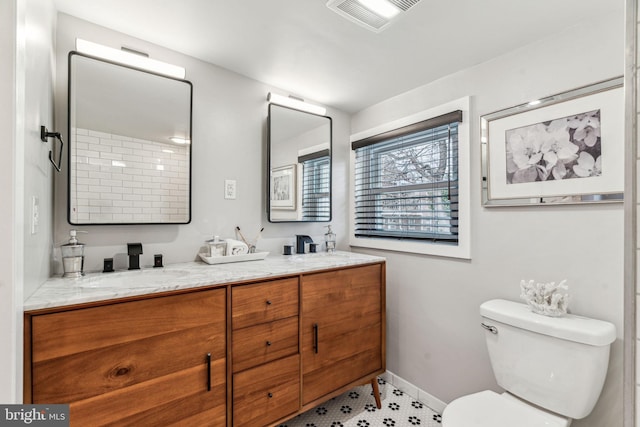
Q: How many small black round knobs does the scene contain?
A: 3